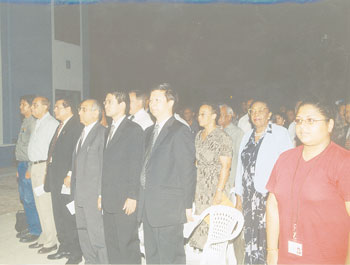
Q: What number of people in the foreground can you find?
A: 9